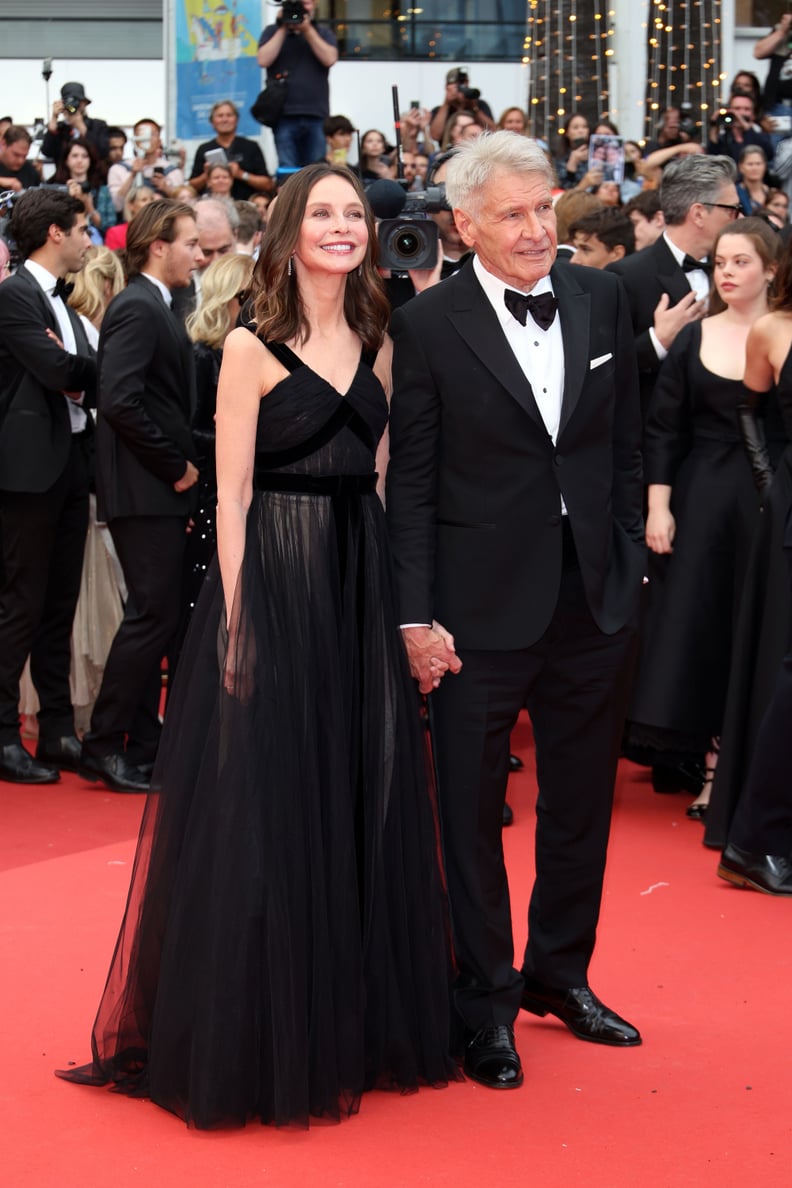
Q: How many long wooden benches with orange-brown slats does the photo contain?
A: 0